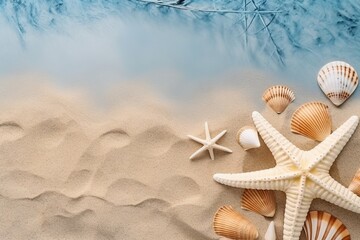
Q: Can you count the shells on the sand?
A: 9